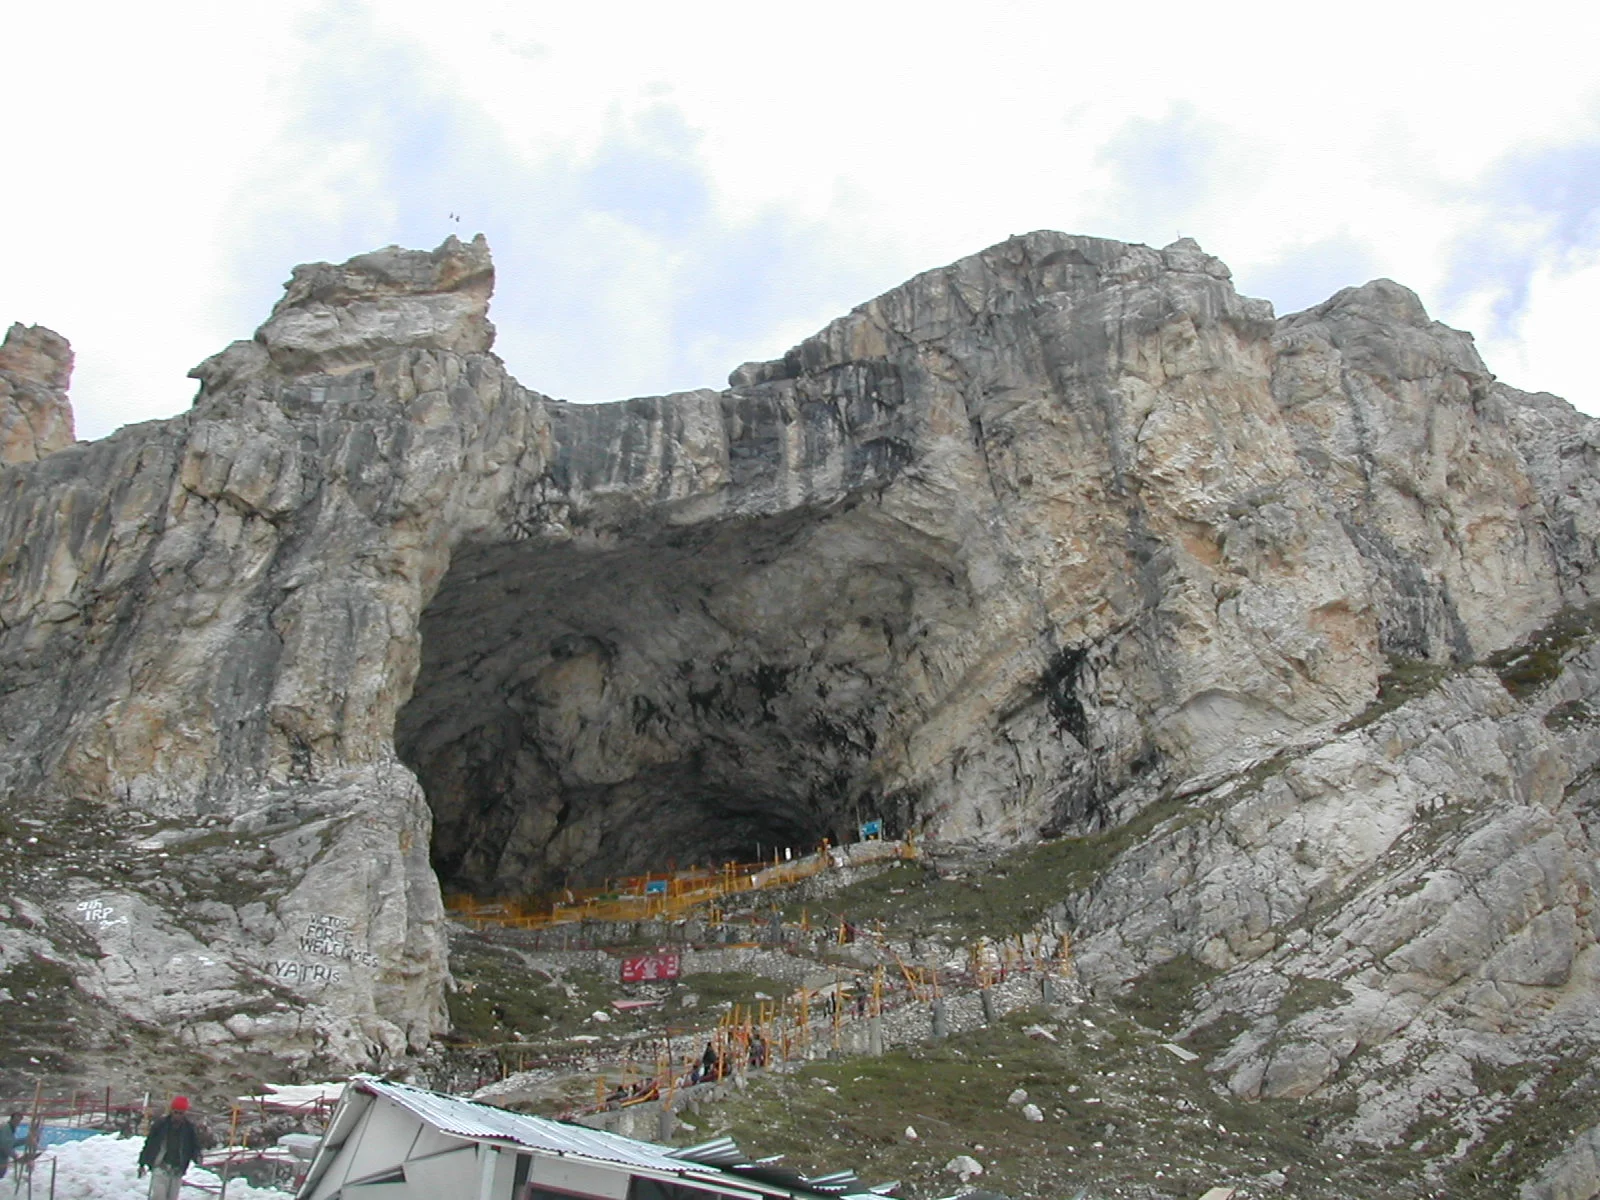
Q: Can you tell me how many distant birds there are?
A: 2